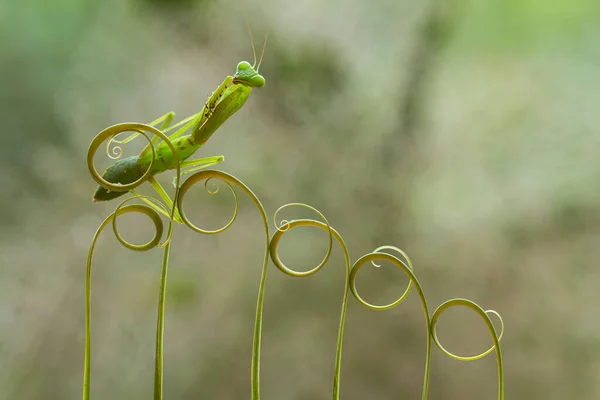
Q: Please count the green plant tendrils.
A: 6